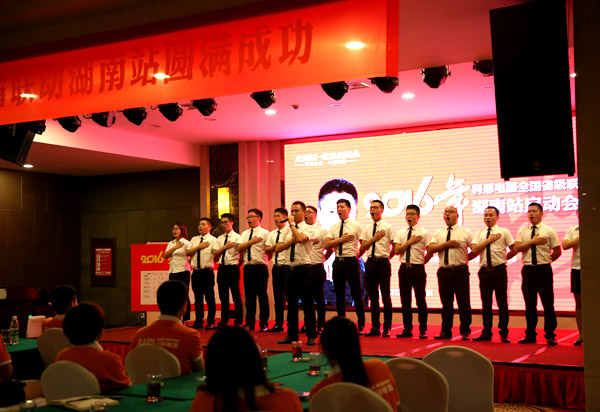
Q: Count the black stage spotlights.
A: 11